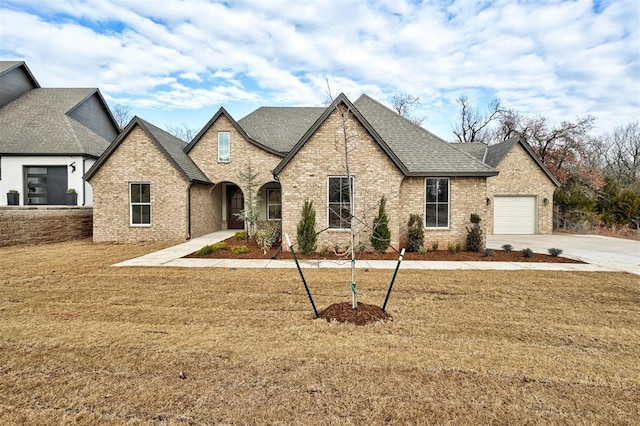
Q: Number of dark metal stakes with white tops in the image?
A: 2